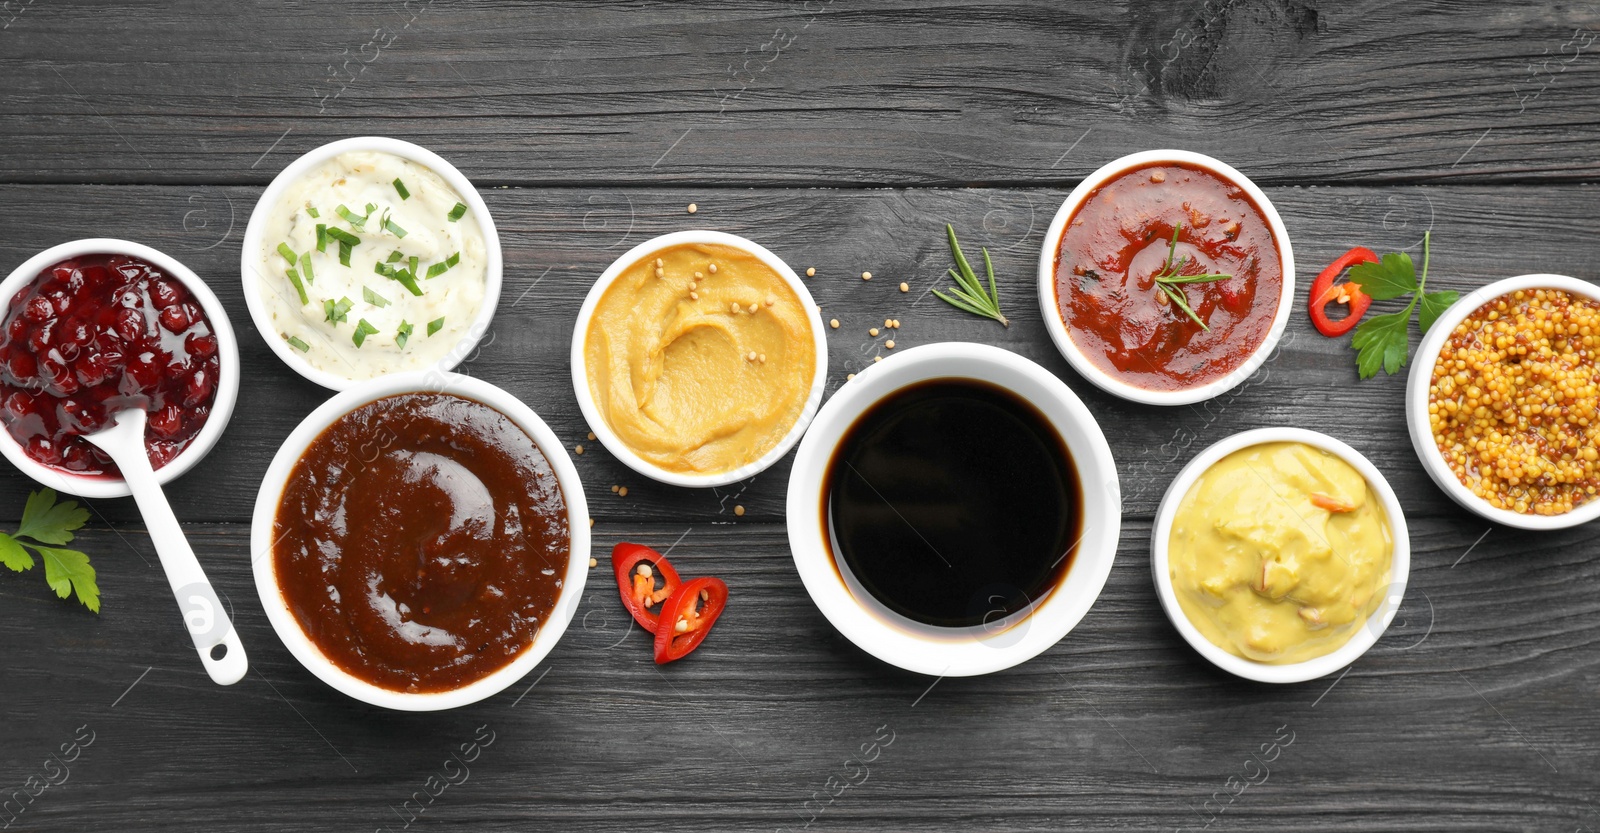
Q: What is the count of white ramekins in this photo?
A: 8